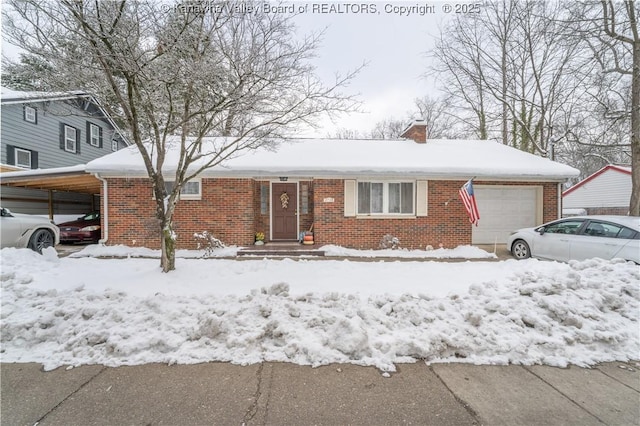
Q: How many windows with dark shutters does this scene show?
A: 3